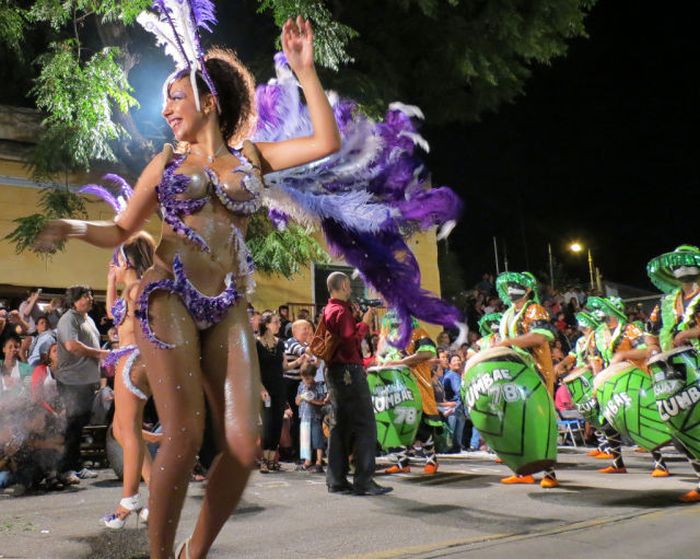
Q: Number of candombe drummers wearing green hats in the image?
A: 6